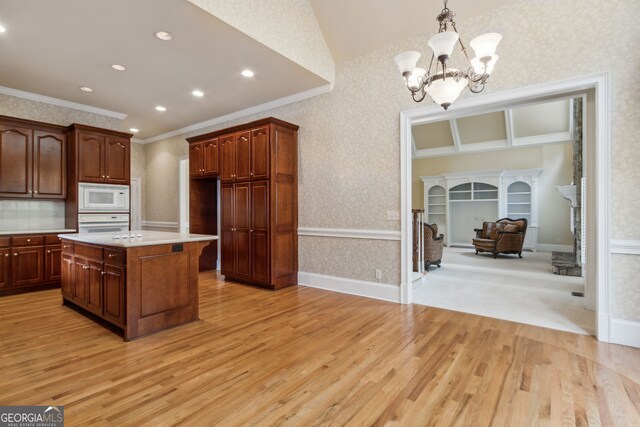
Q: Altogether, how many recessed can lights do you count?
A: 8